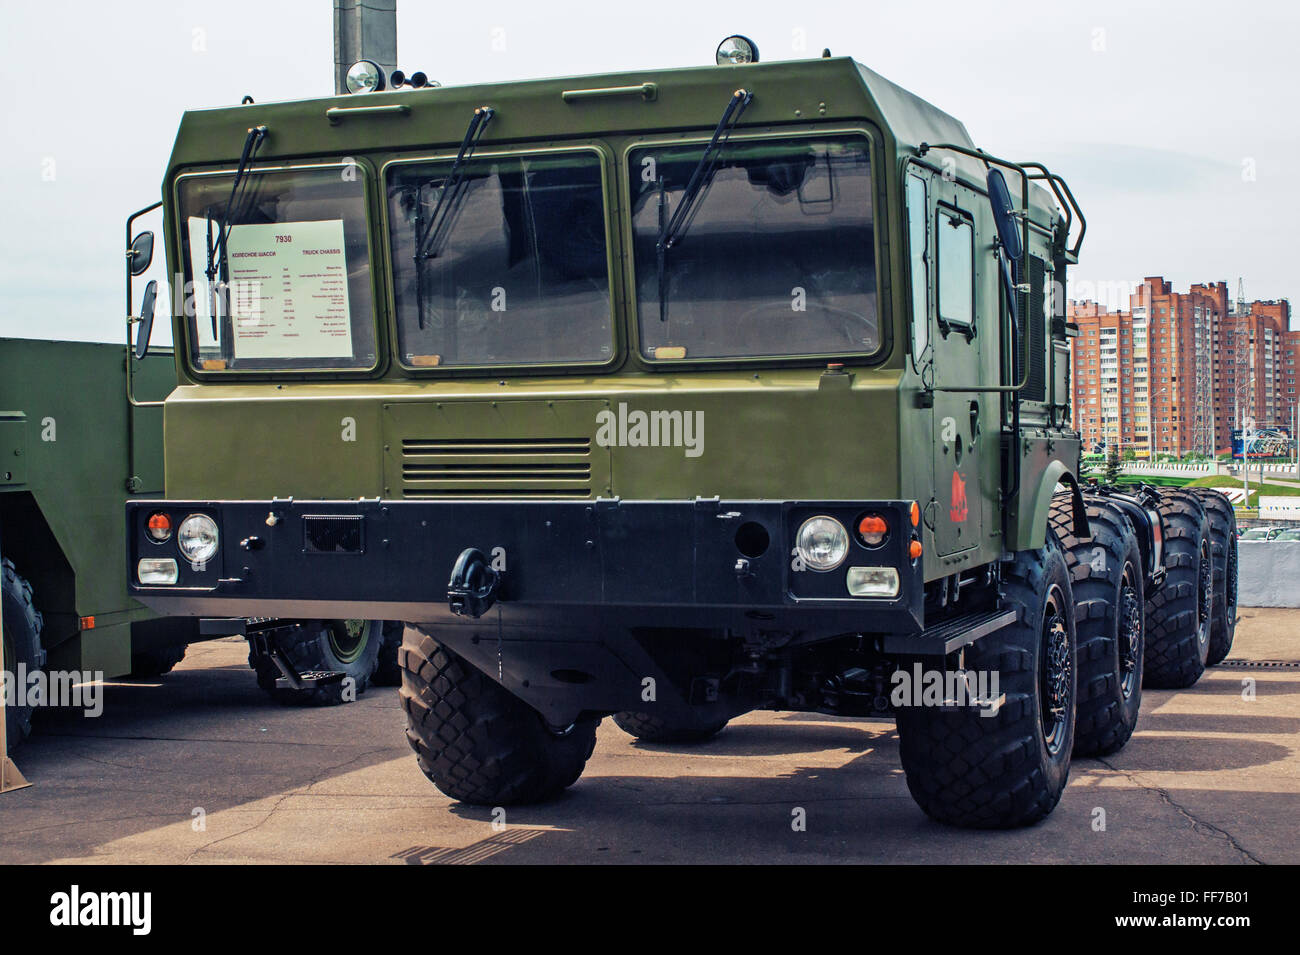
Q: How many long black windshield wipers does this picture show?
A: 3